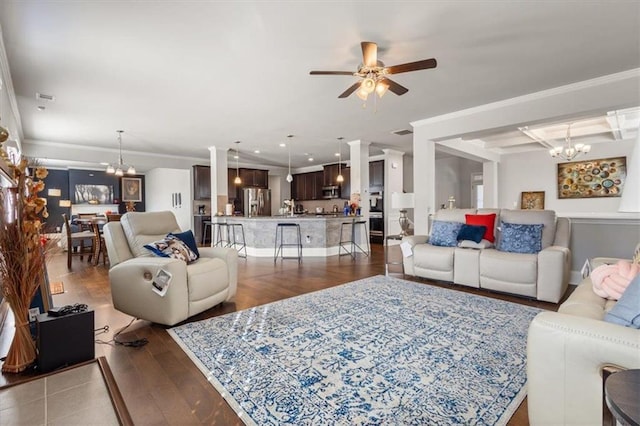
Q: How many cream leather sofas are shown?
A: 2